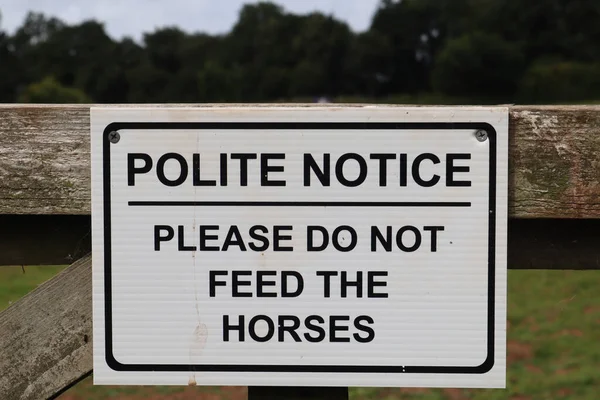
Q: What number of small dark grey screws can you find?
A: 2